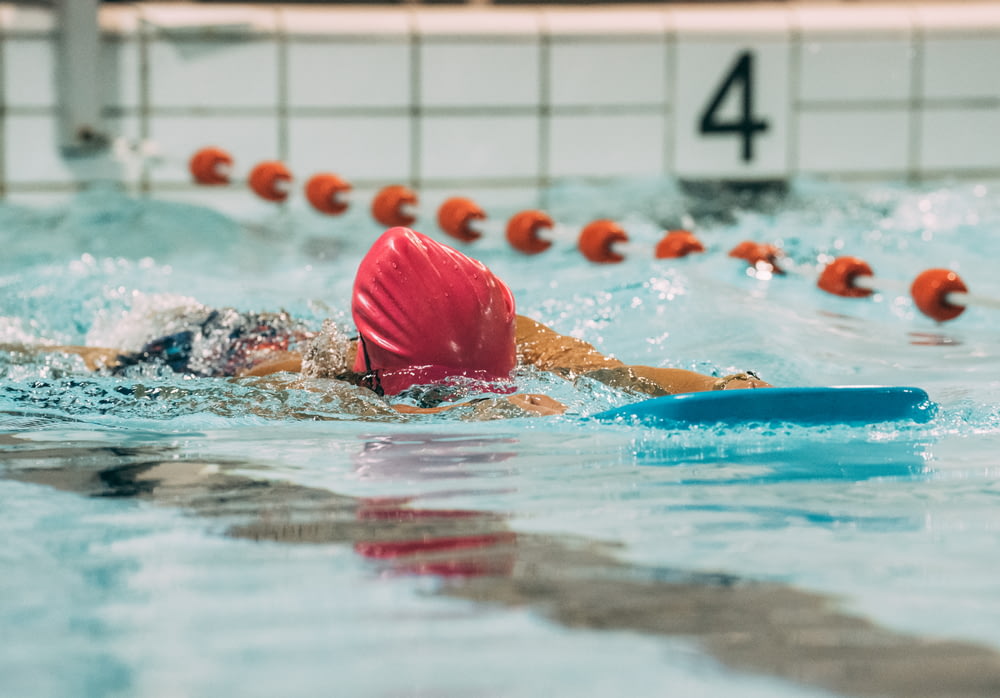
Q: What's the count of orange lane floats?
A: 11